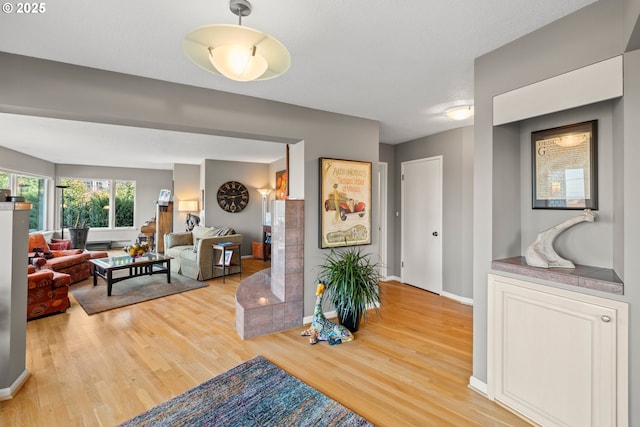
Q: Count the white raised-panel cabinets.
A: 1